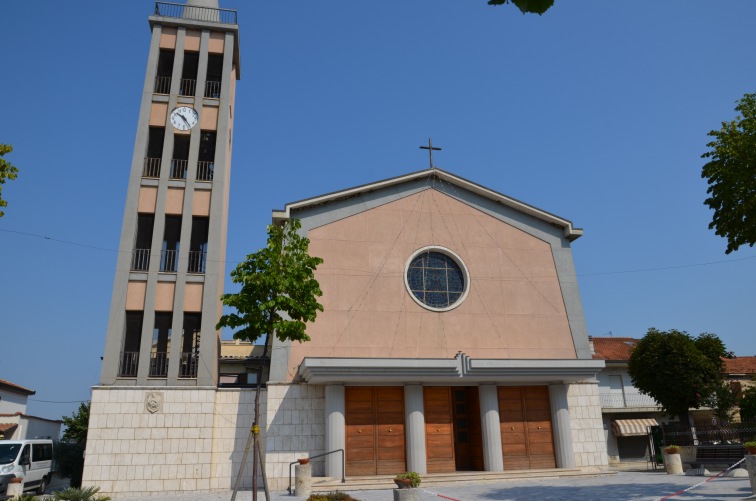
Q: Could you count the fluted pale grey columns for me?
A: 4